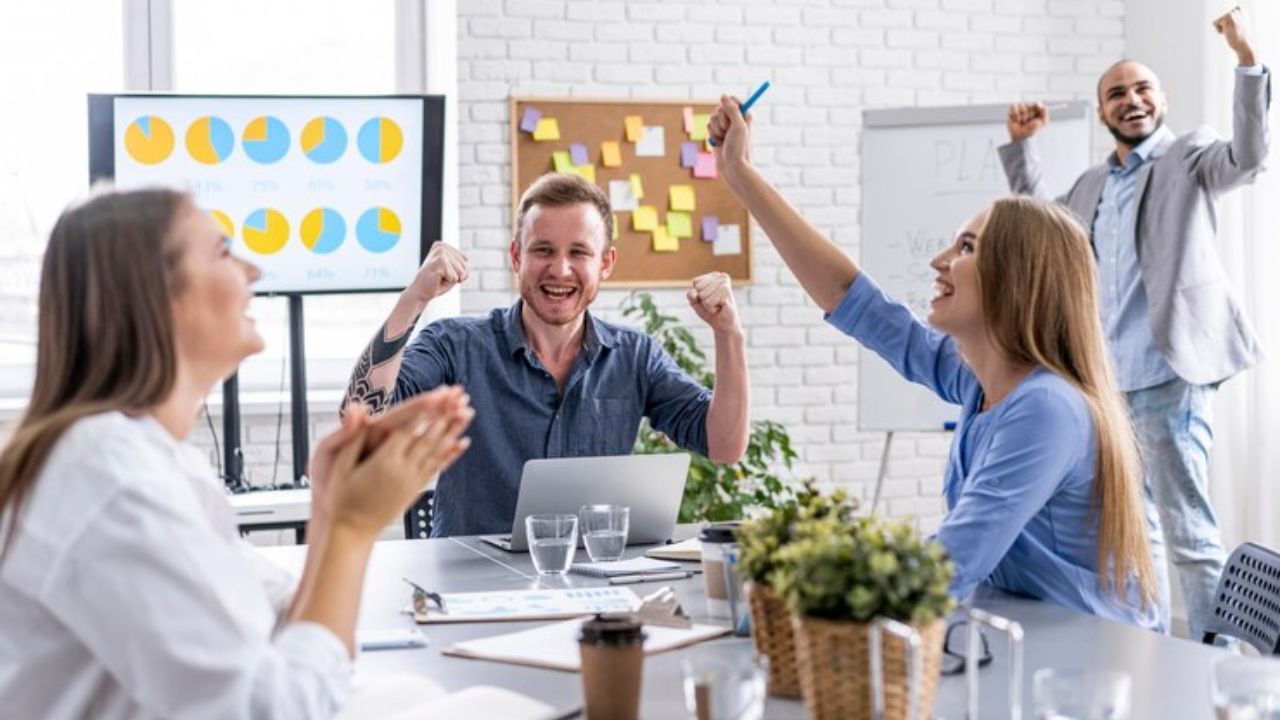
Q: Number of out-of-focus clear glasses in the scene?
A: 3